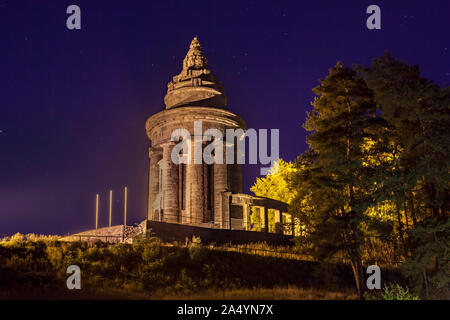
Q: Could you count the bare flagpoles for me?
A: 3